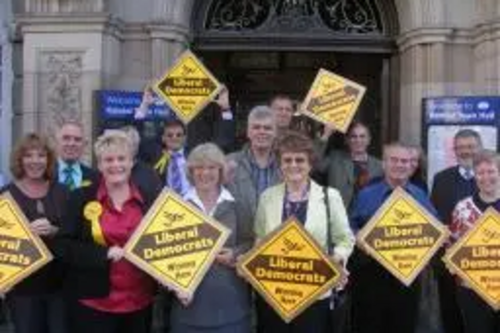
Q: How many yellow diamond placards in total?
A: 7